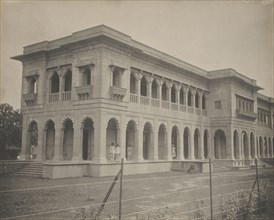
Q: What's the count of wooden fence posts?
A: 3